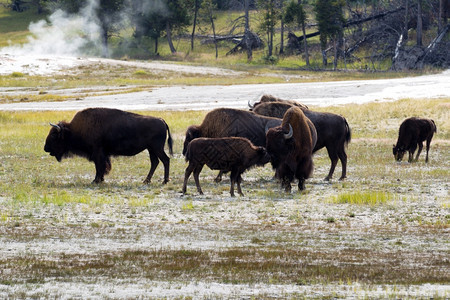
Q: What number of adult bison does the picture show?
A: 5